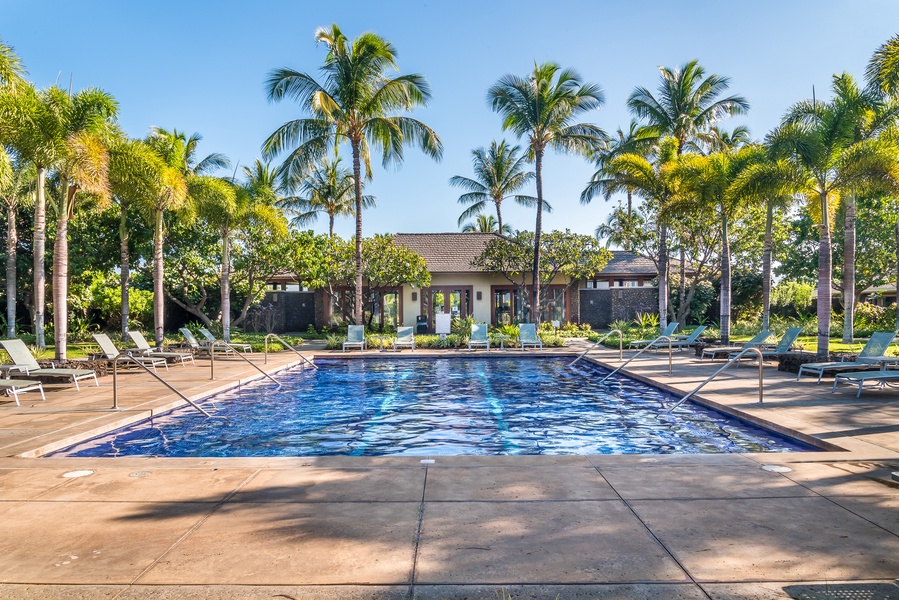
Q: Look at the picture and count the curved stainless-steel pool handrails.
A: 6